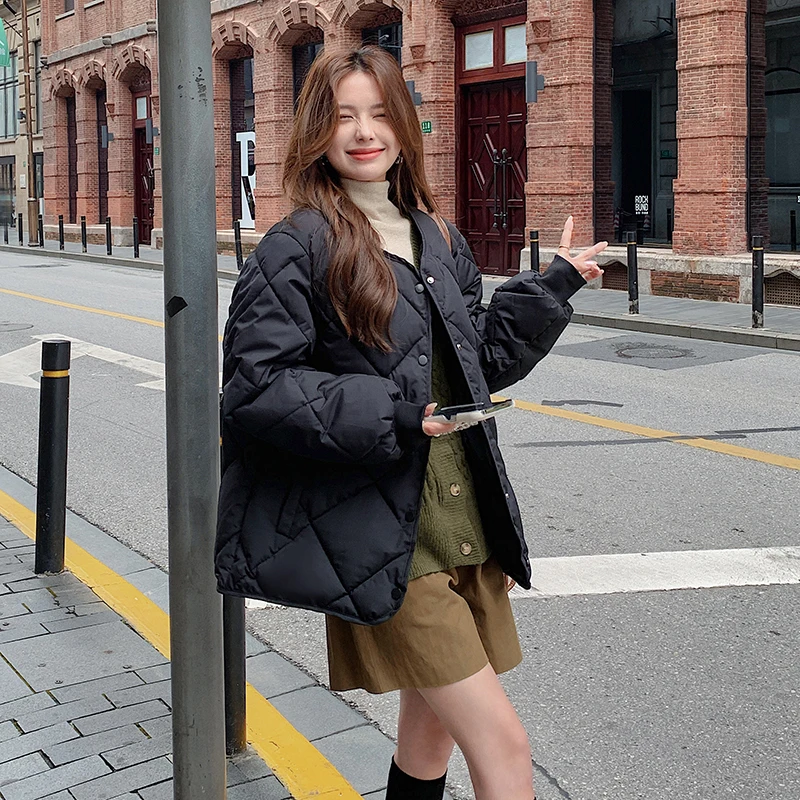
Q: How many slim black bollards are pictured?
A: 13